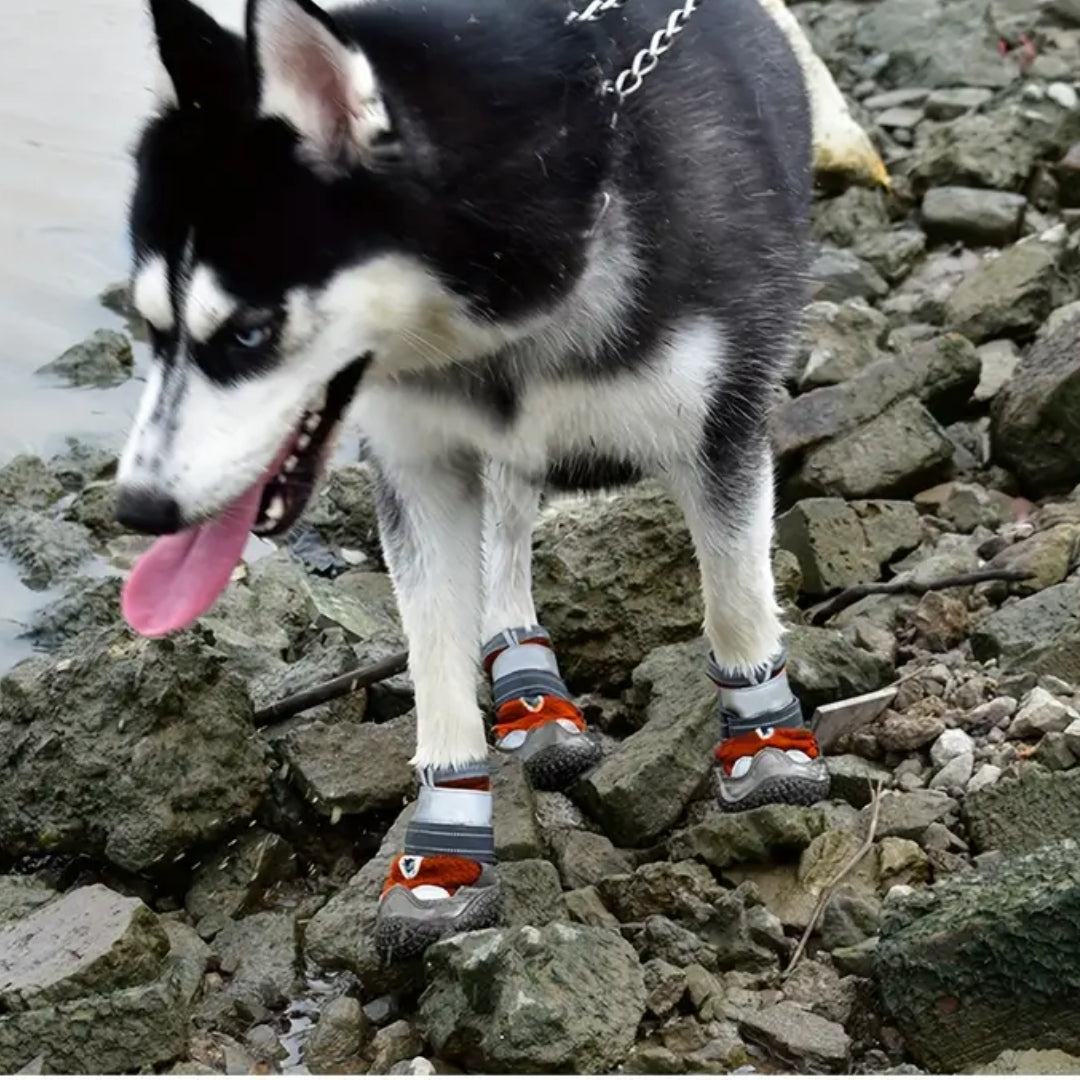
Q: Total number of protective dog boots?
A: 3